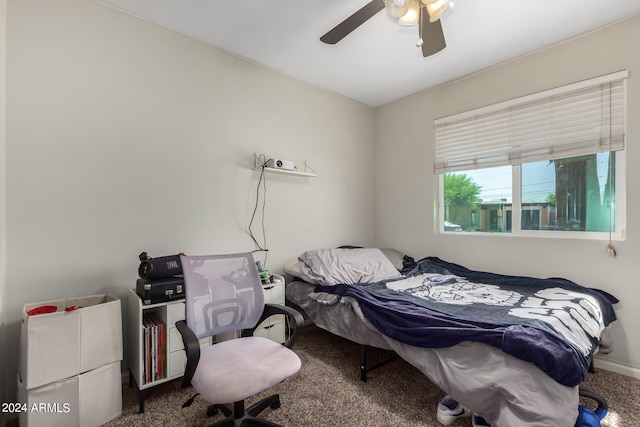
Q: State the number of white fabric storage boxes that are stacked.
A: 2